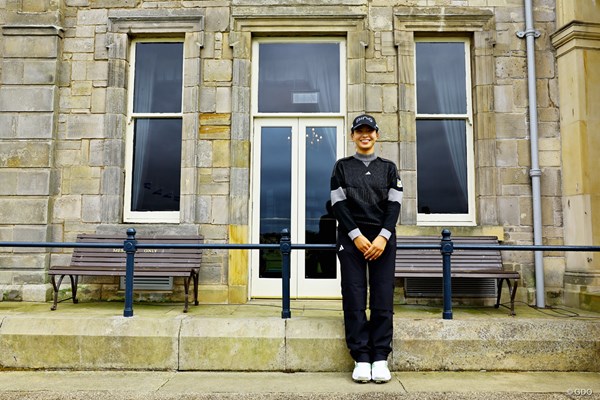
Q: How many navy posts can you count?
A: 3